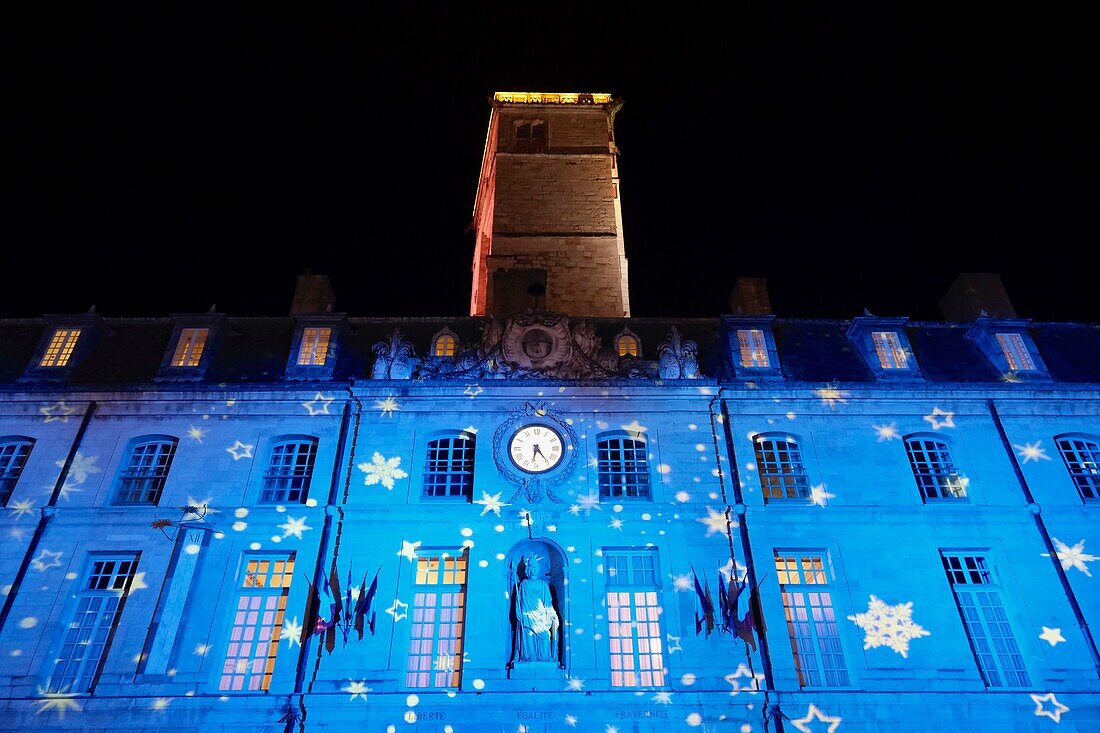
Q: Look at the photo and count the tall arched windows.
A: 8